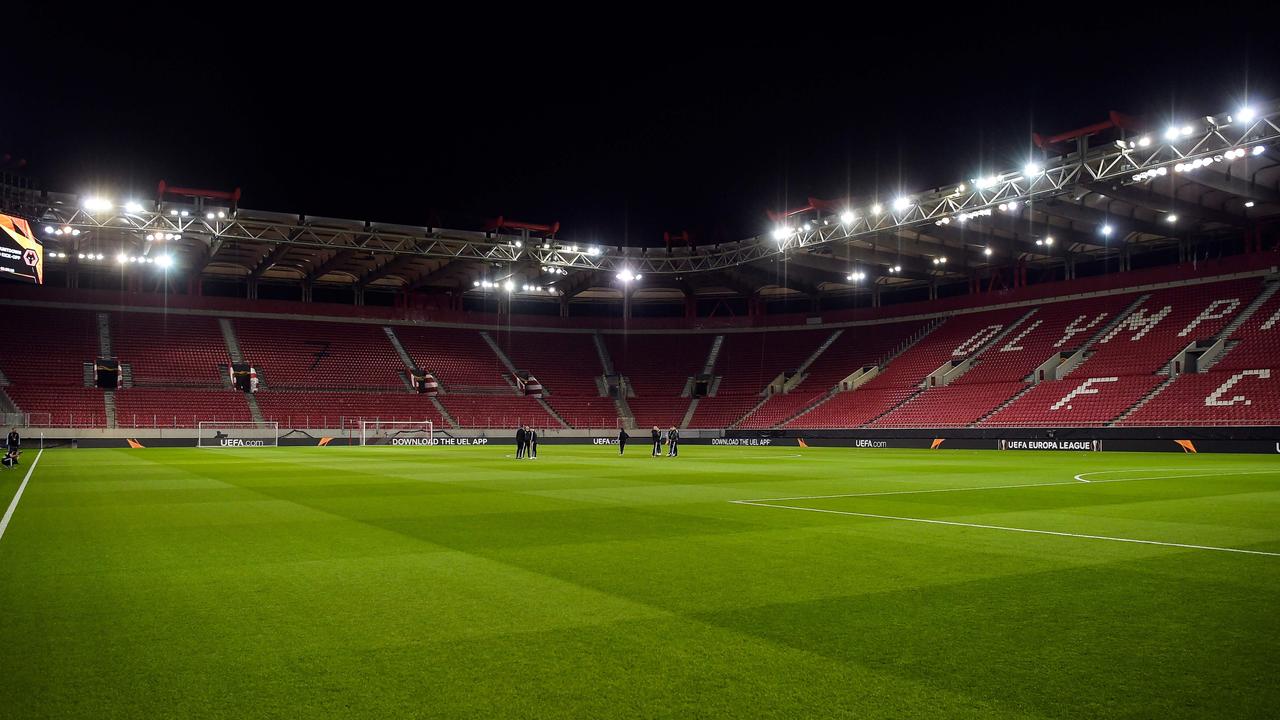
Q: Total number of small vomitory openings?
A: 11